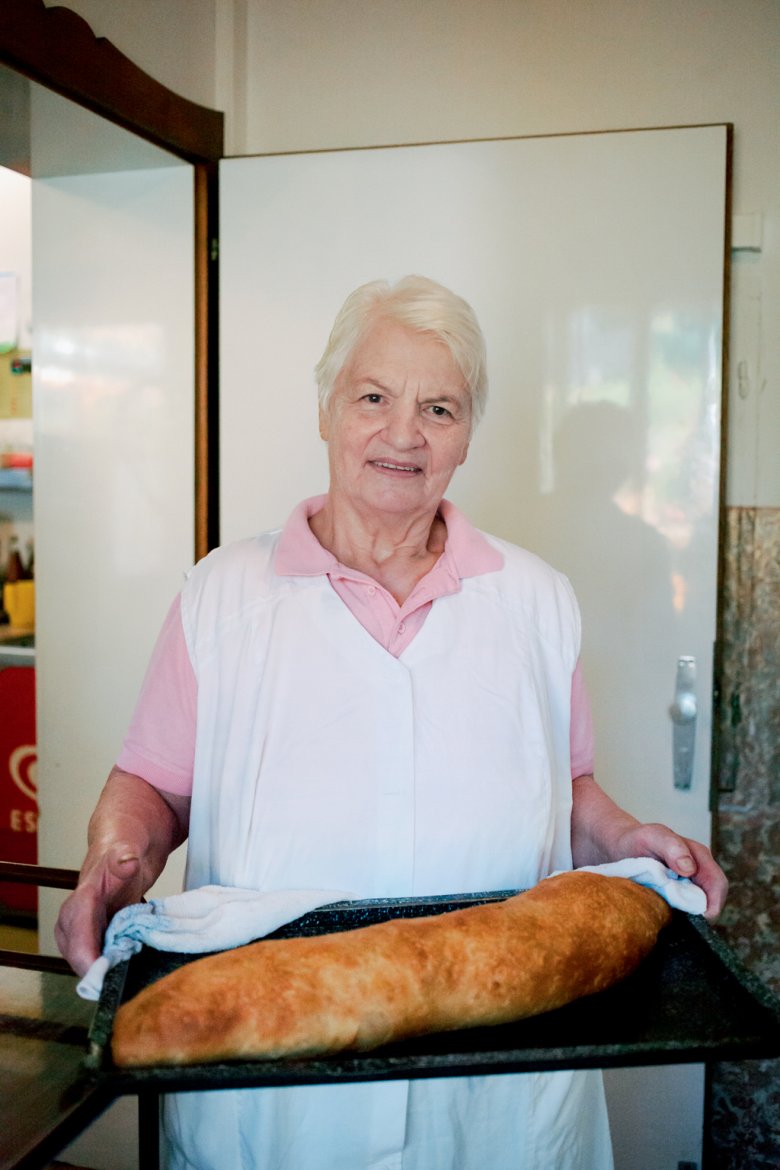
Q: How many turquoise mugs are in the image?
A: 0